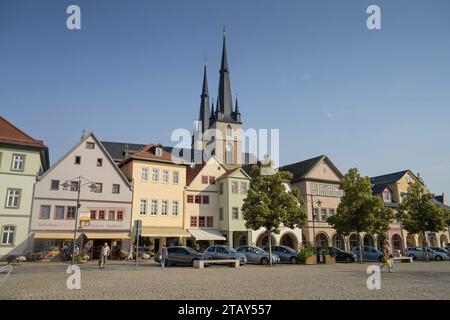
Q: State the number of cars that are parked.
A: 8